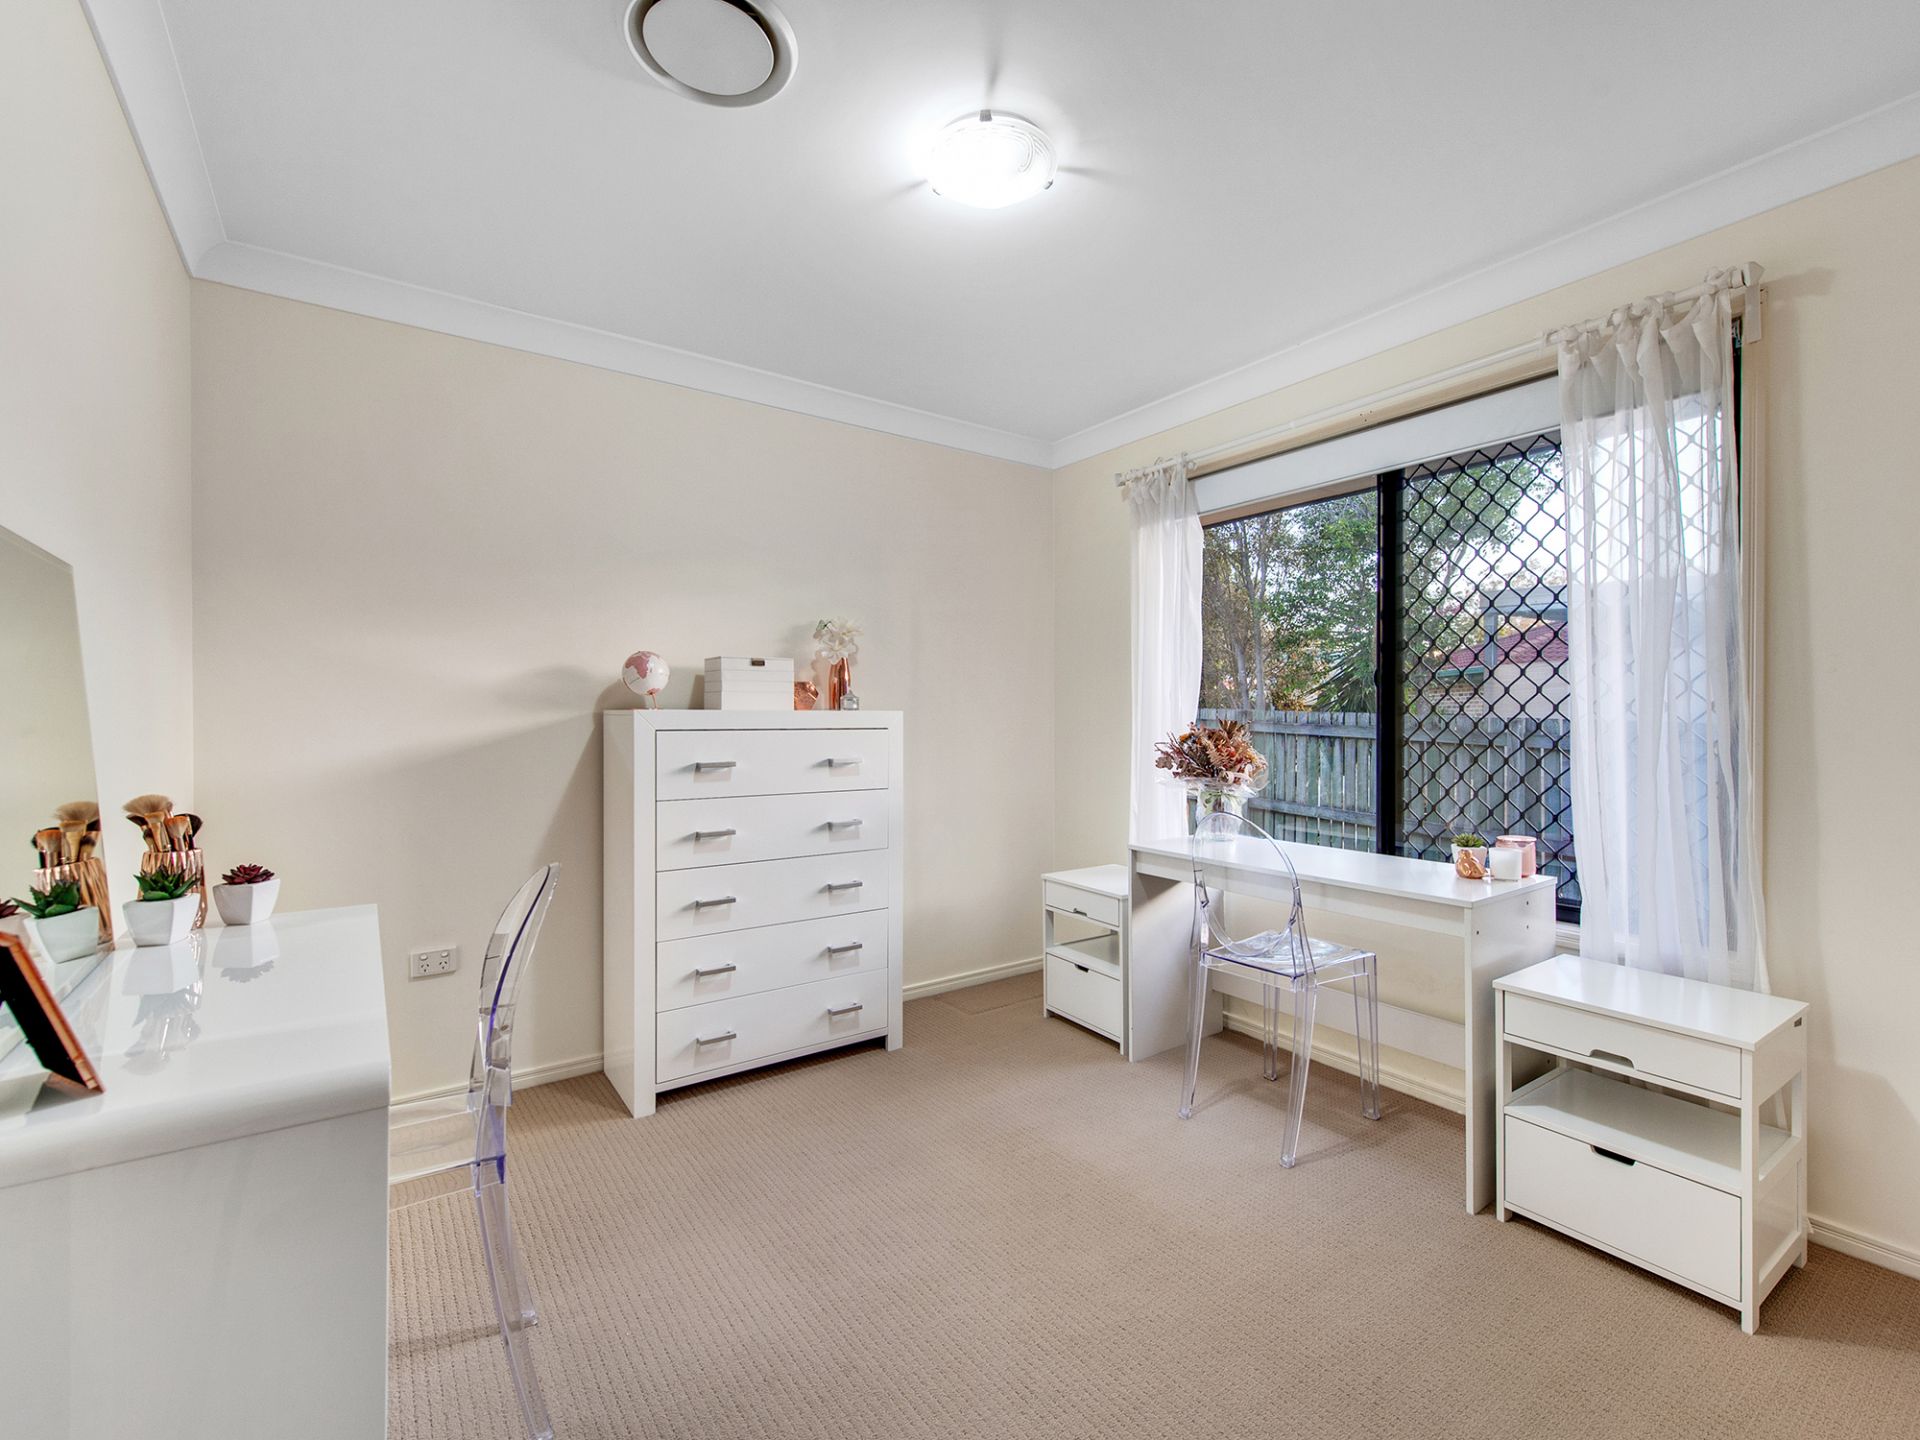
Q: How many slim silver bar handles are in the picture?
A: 10